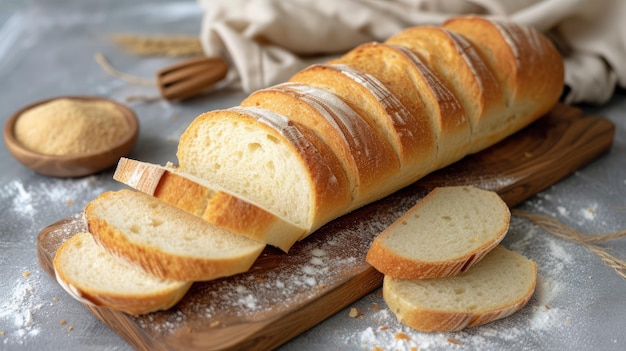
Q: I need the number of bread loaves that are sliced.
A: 1